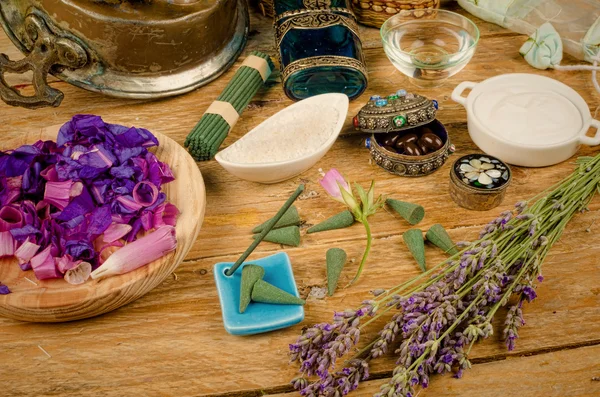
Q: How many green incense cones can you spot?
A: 9